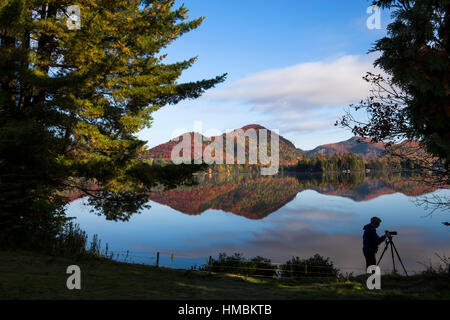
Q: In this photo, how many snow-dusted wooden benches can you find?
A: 0